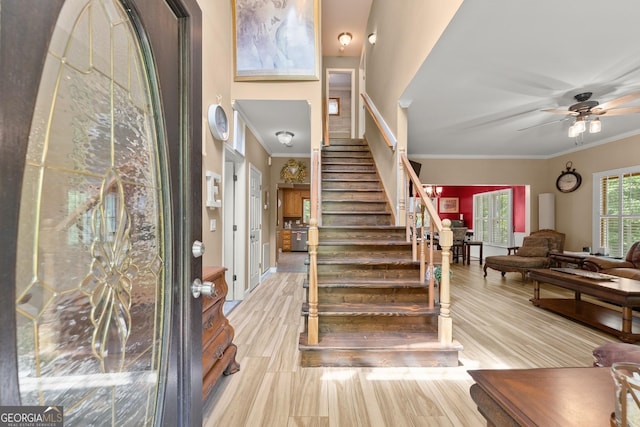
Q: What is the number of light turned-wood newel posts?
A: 2